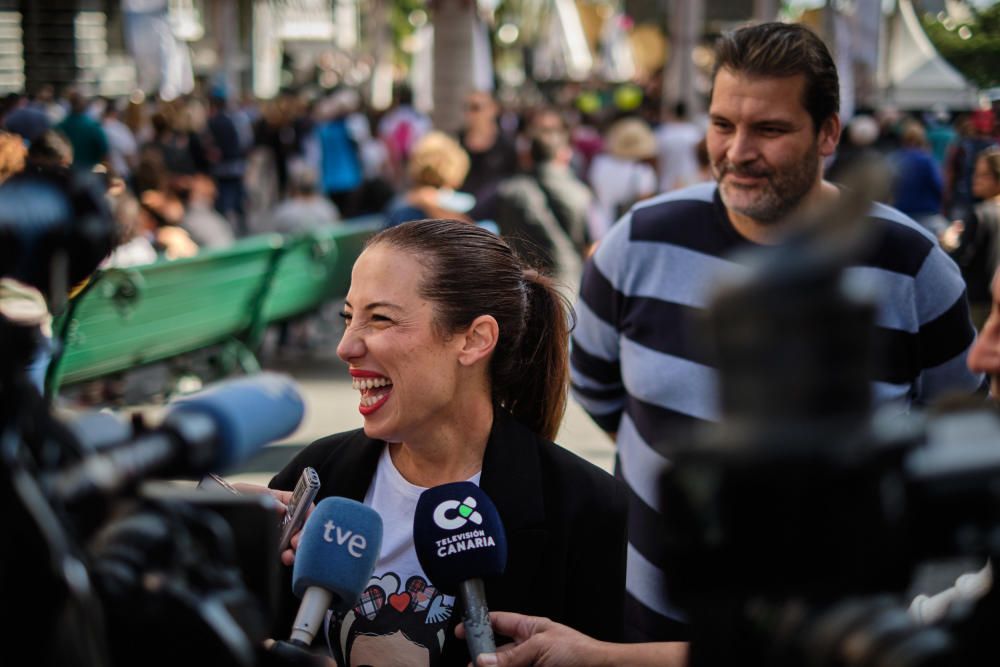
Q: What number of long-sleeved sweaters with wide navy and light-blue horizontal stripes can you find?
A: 1